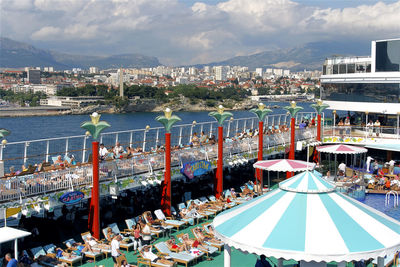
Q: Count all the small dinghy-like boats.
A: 0